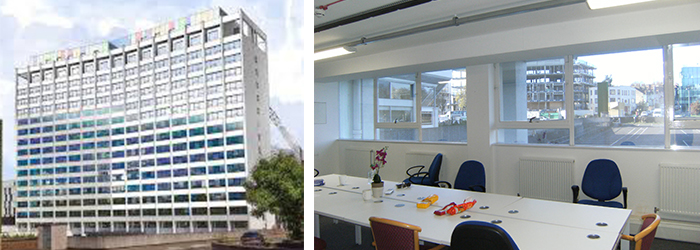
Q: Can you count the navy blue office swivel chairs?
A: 4